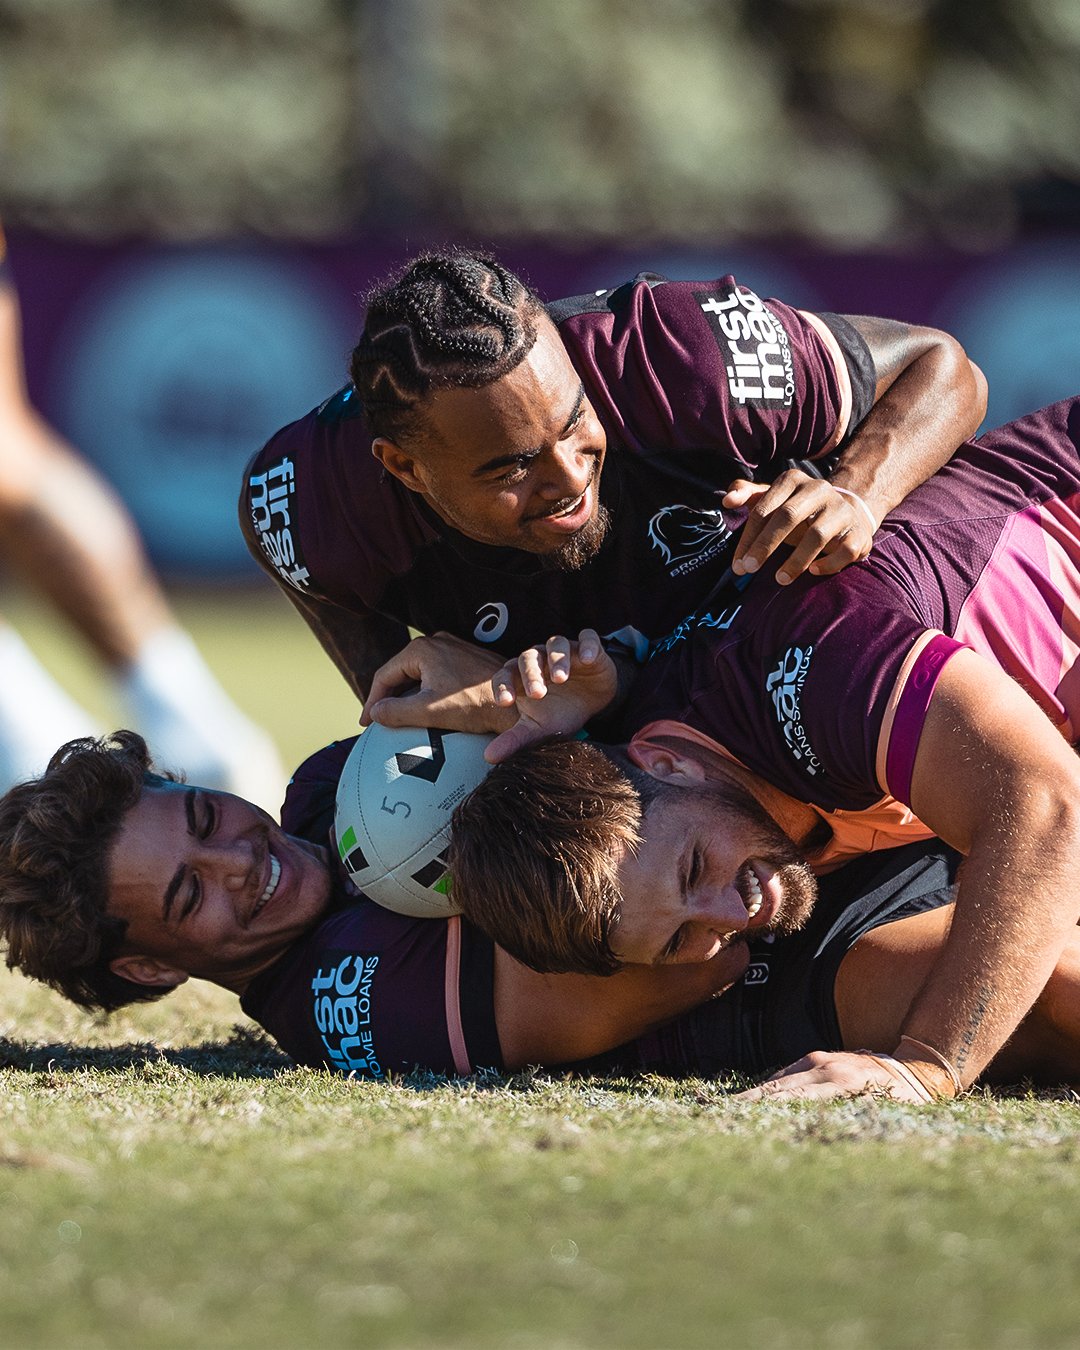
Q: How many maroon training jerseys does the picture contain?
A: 3